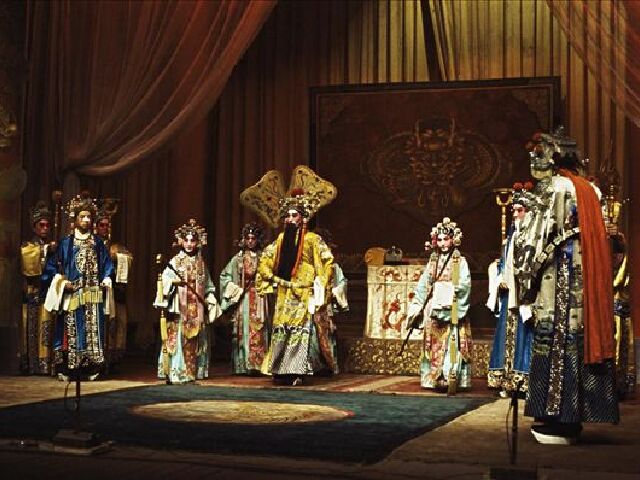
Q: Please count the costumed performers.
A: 11